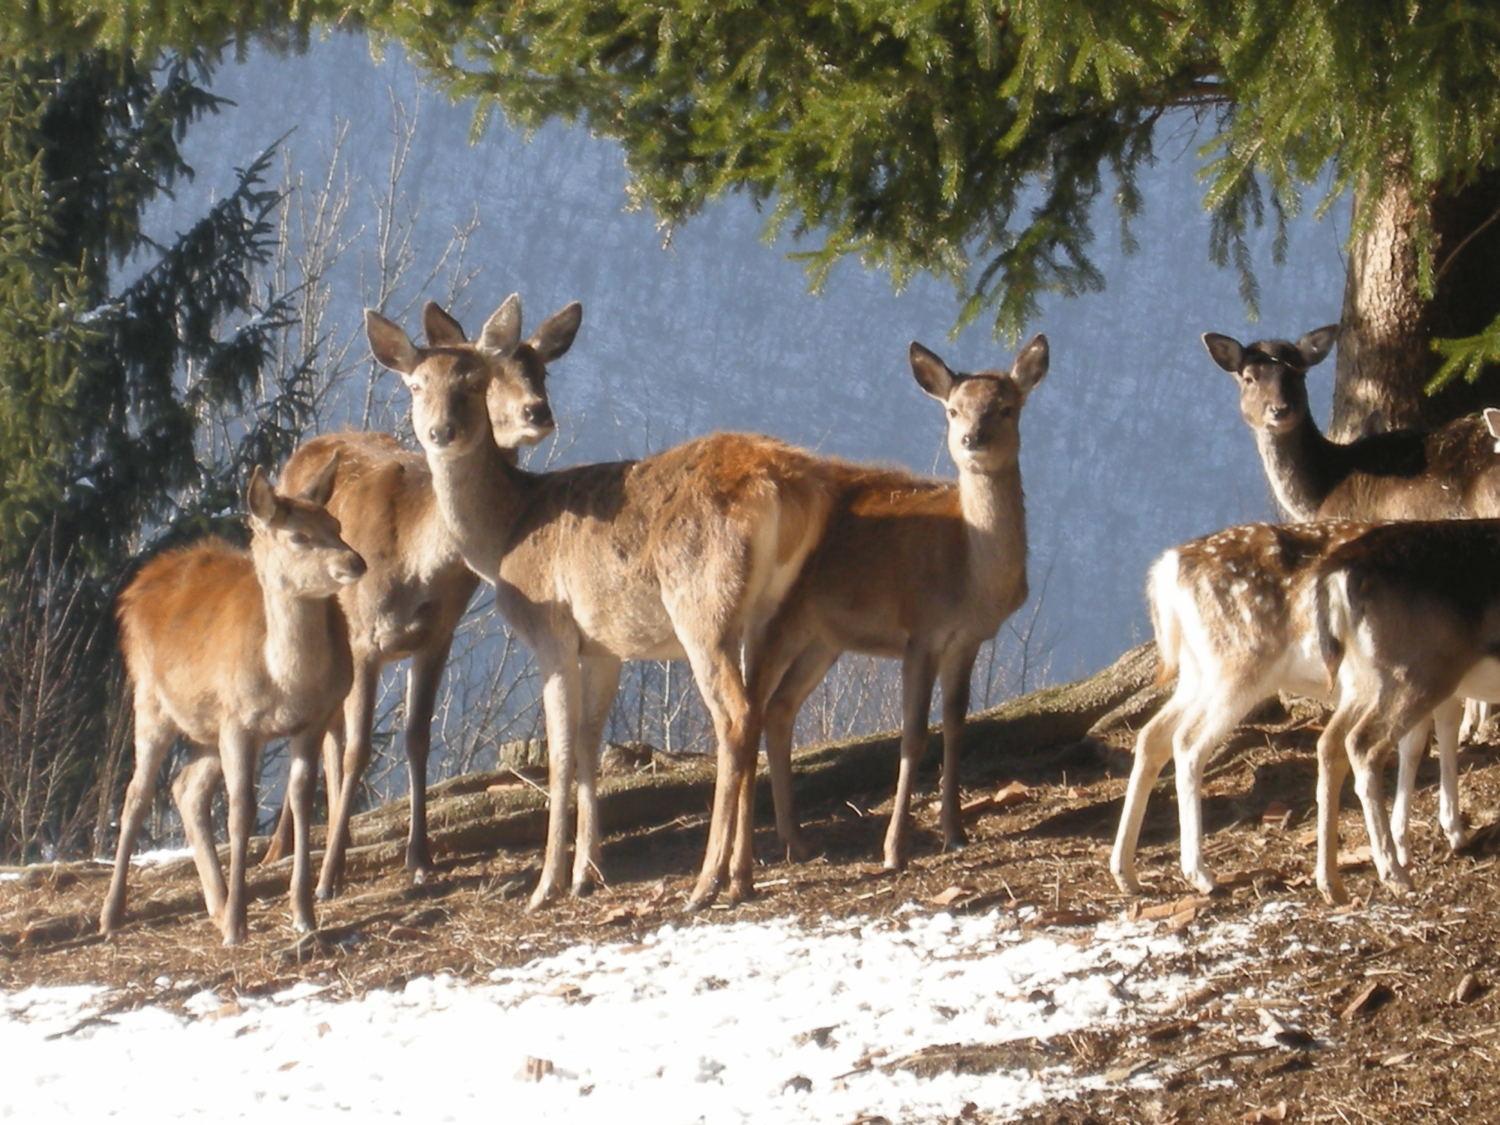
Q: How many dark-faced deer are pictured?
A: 1